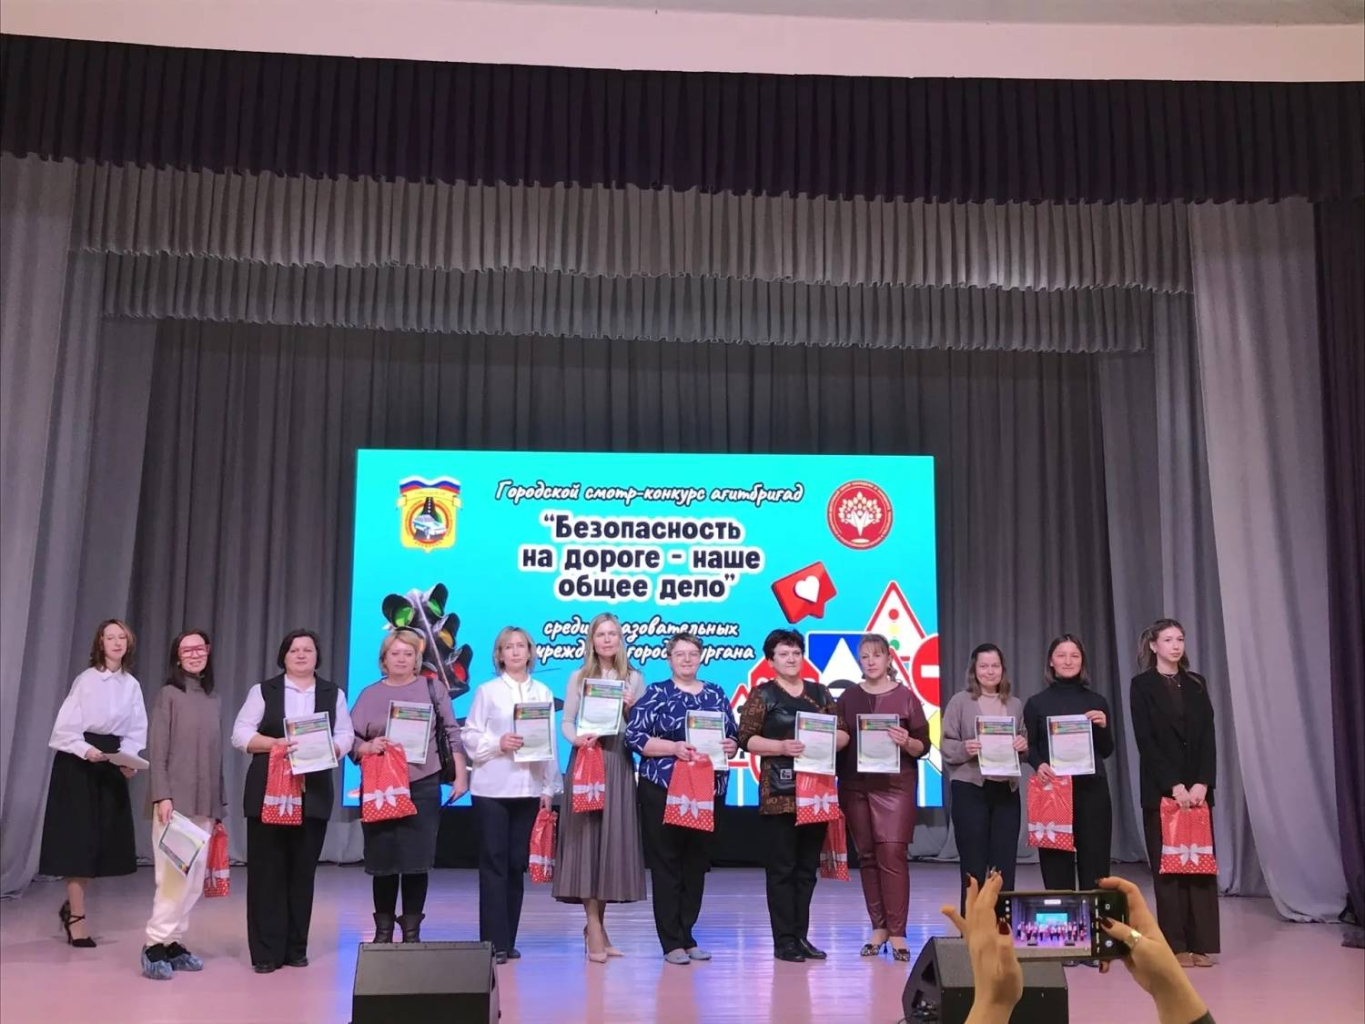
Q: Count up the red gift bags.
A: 10